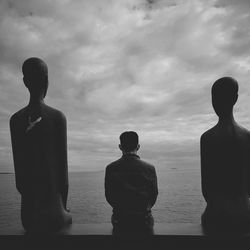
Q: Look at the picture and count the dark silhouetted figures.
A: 3